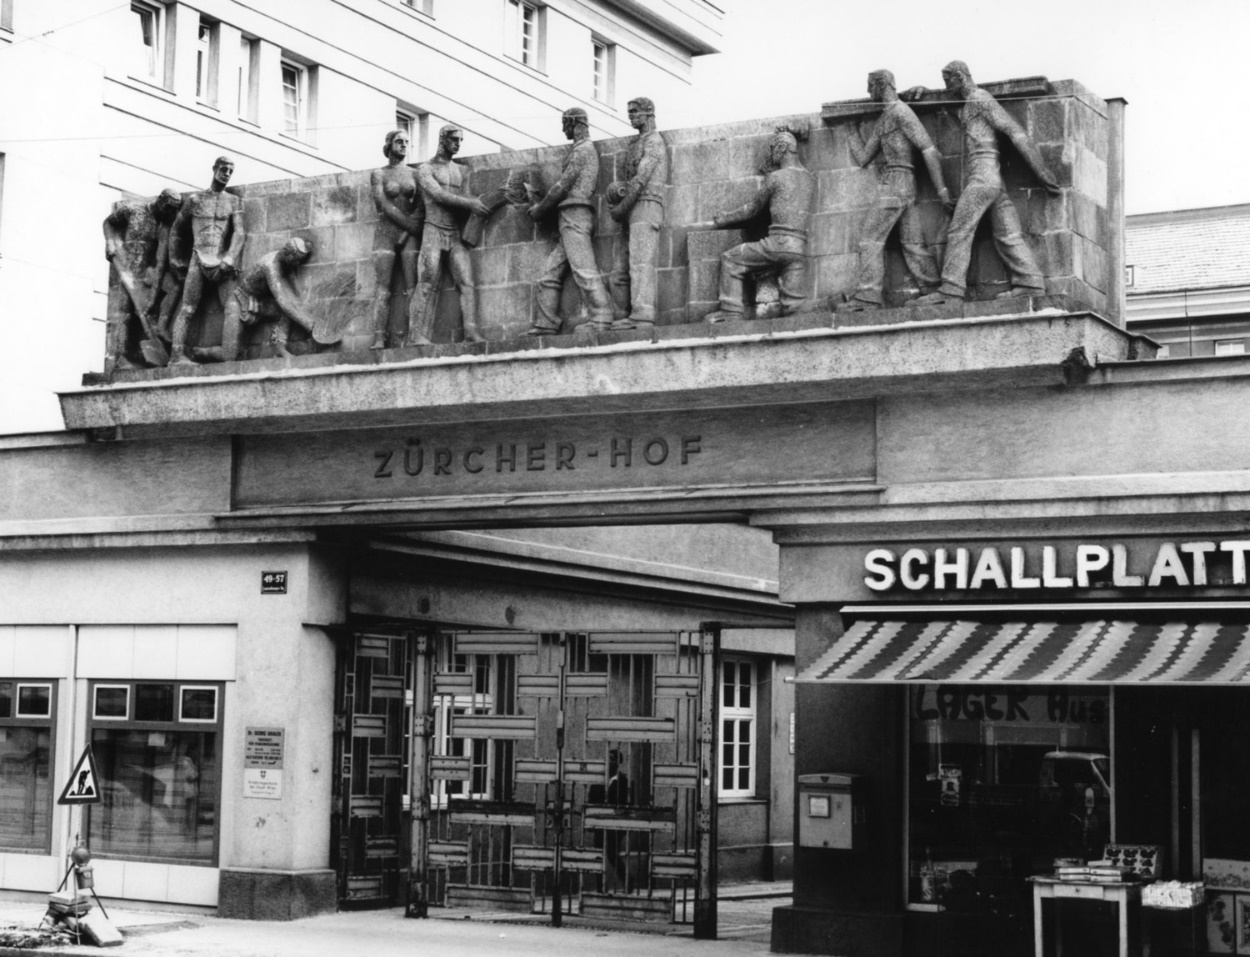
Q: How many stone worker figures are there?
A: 10